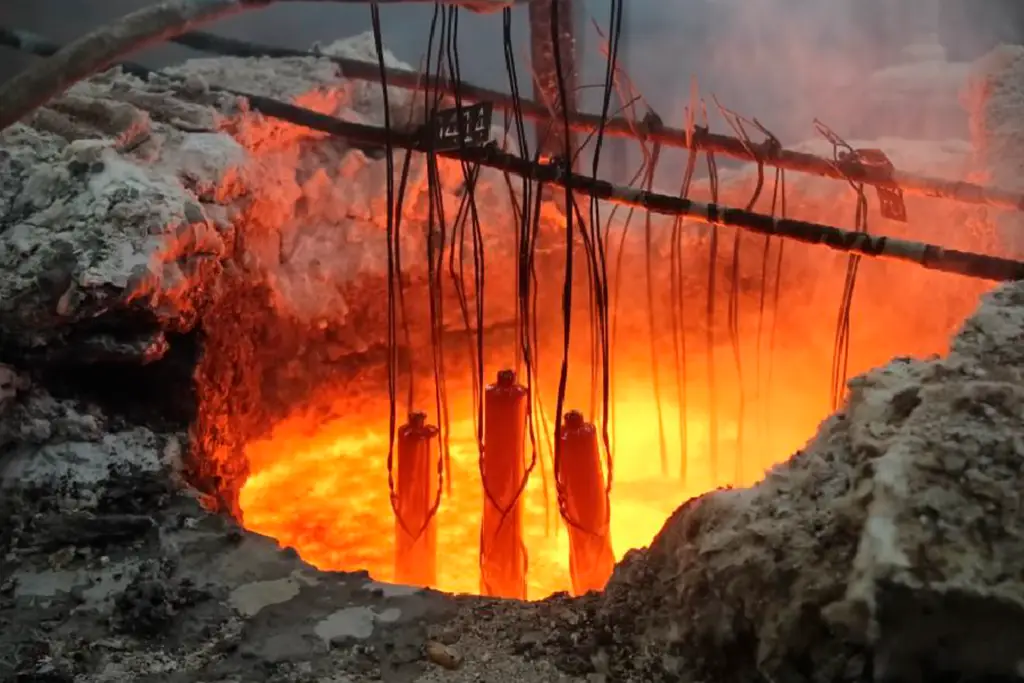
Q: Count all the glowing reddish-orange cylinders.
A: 3